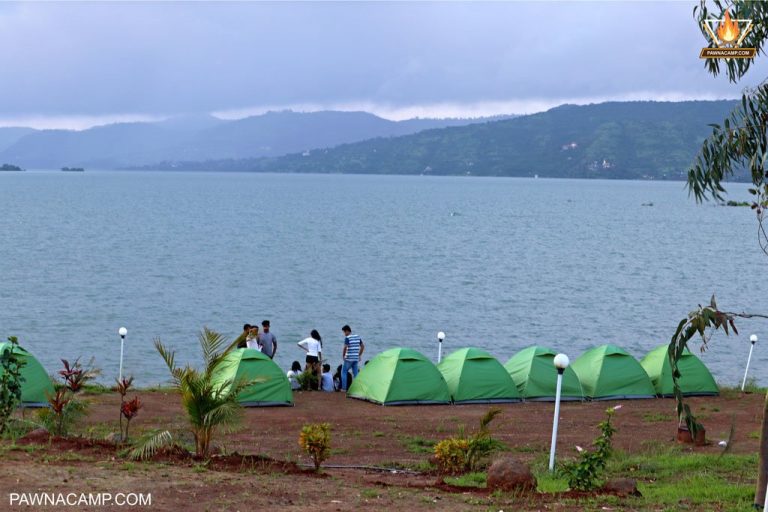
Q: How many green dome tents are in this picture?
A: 7